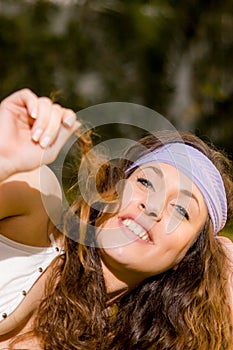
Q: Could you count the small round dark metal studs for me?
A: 4